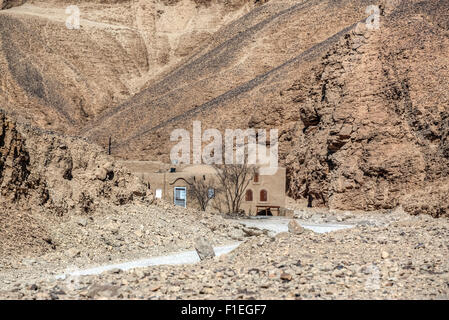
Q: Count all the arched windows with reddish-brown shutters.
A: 3